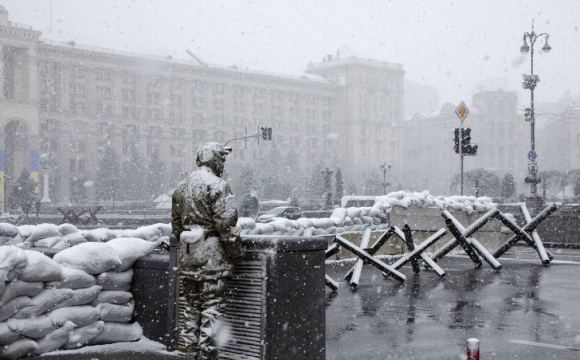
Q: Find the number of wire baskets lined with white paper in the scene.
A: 0